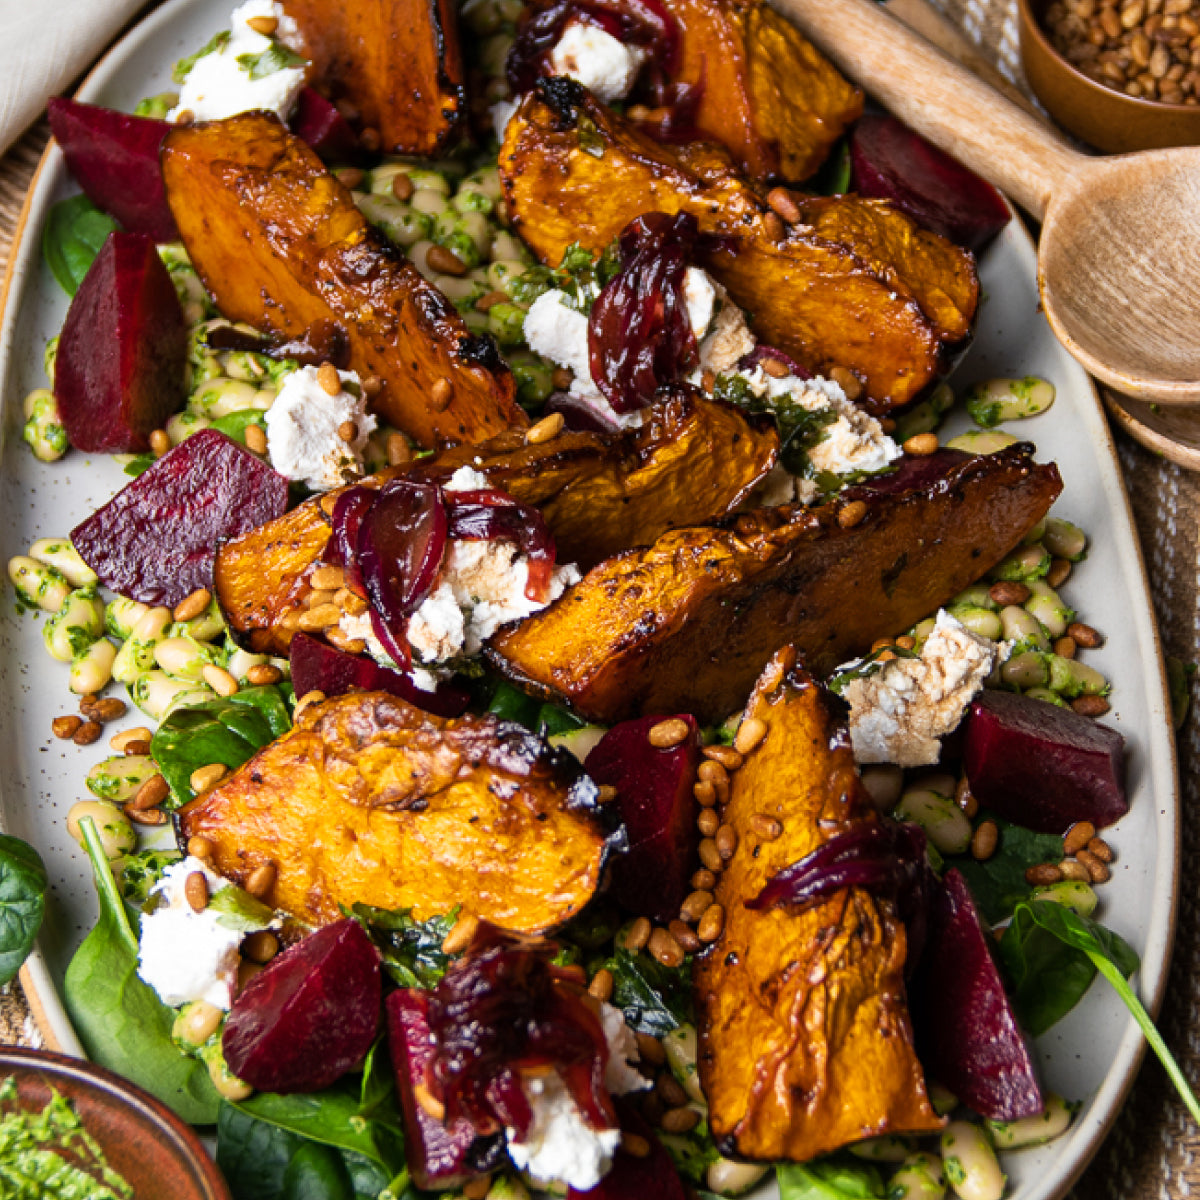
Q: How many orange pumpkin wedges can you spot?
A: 8